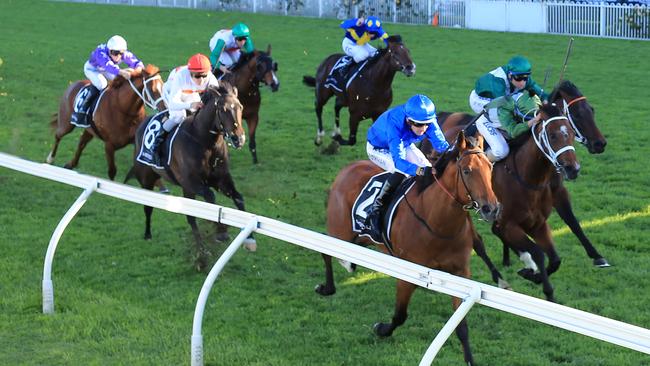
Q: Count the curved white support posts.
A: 3